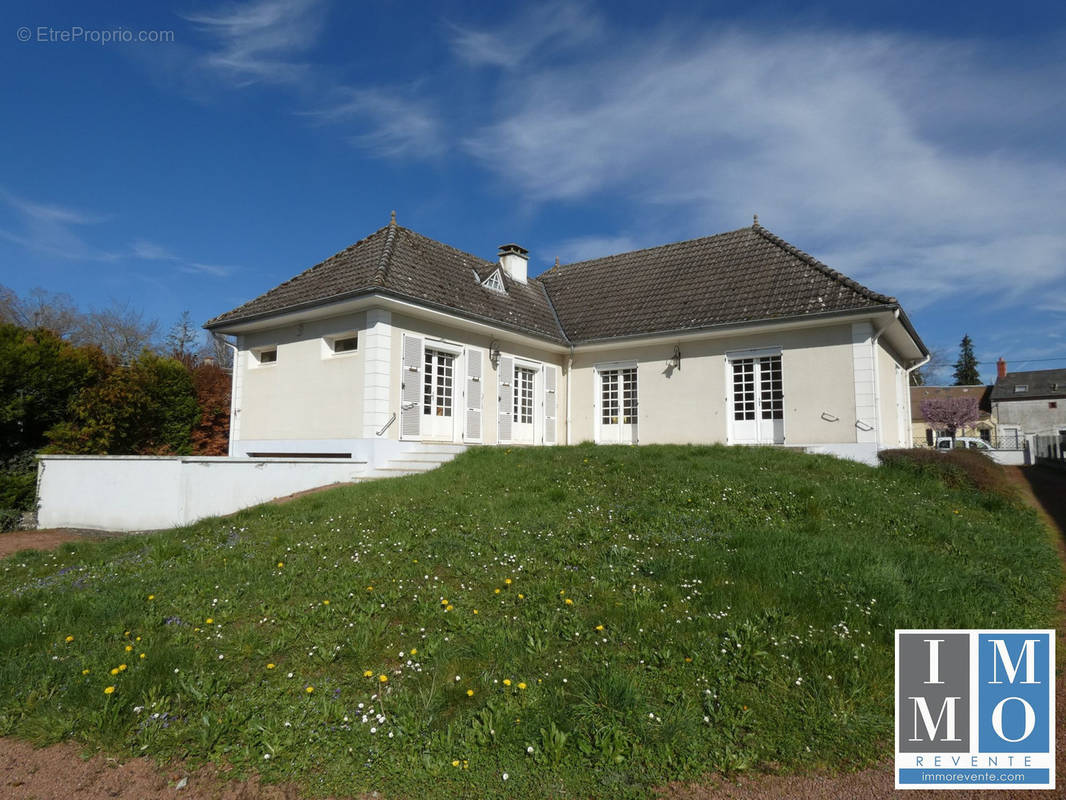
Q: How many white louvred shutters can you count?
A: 4